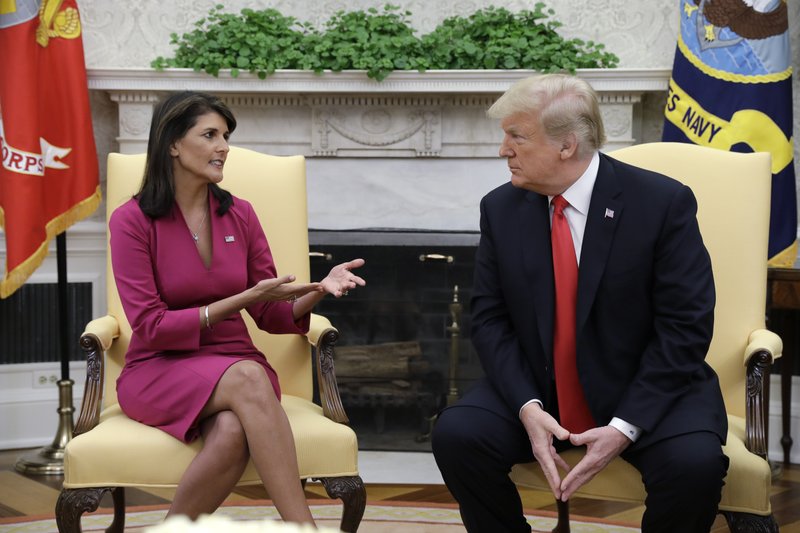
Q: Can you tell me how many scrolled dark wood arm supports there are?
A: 3